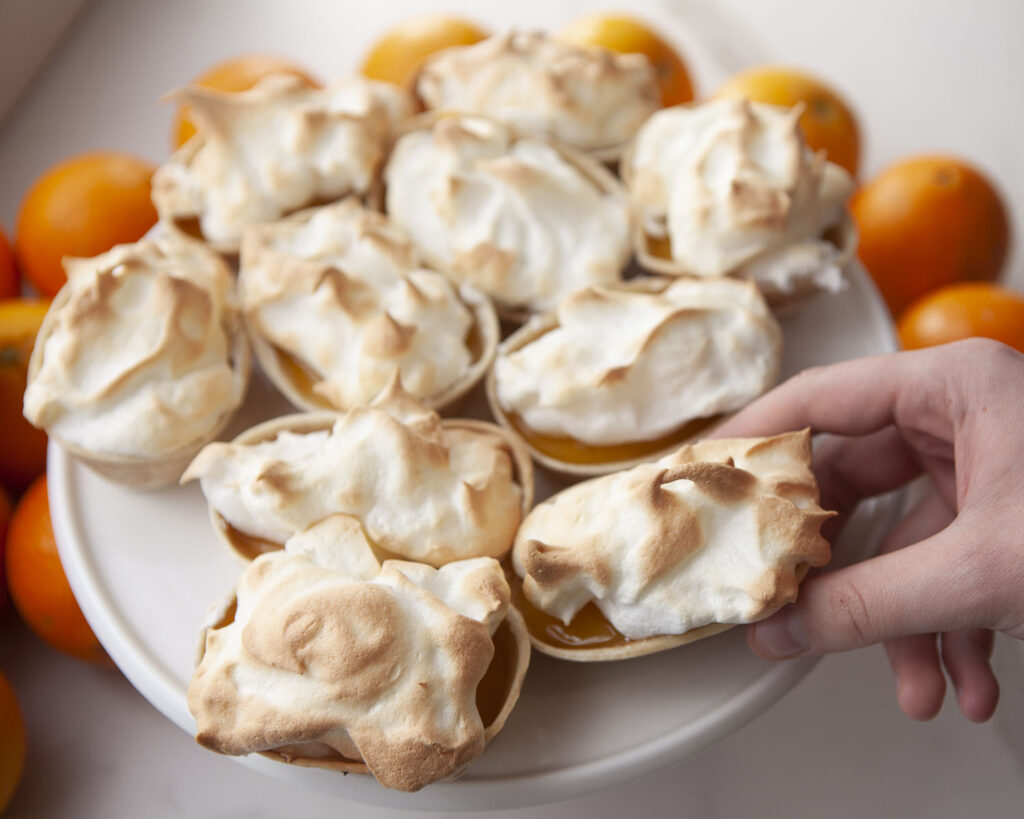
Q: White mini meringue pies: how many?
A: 10